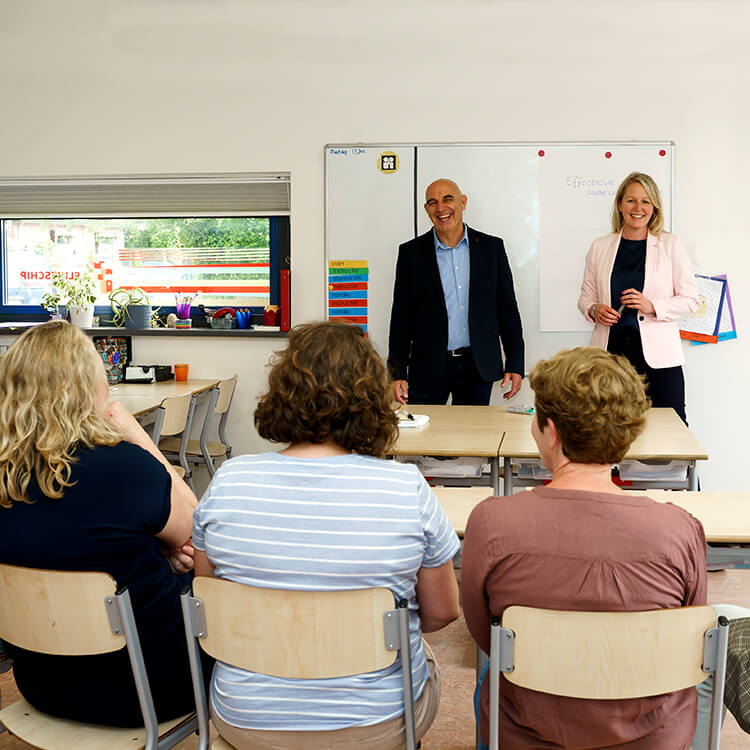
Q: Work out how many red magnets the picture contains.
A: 3